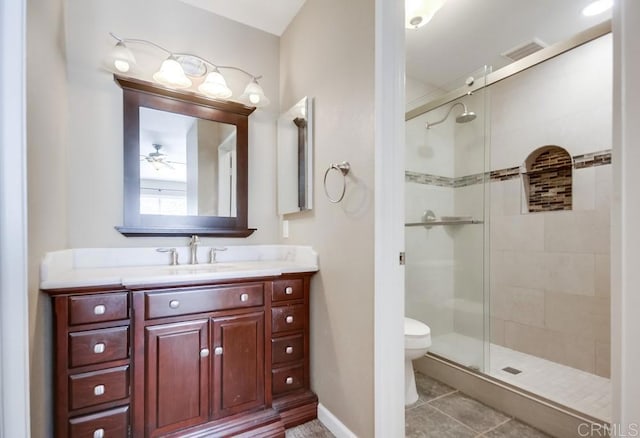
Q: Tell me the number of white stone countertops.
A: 1